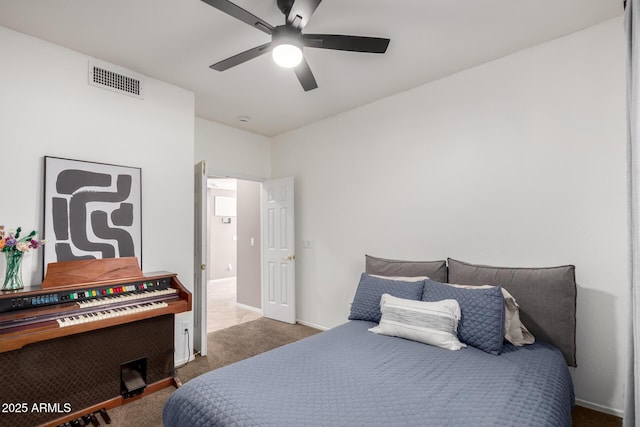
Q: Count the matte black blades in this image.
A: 5